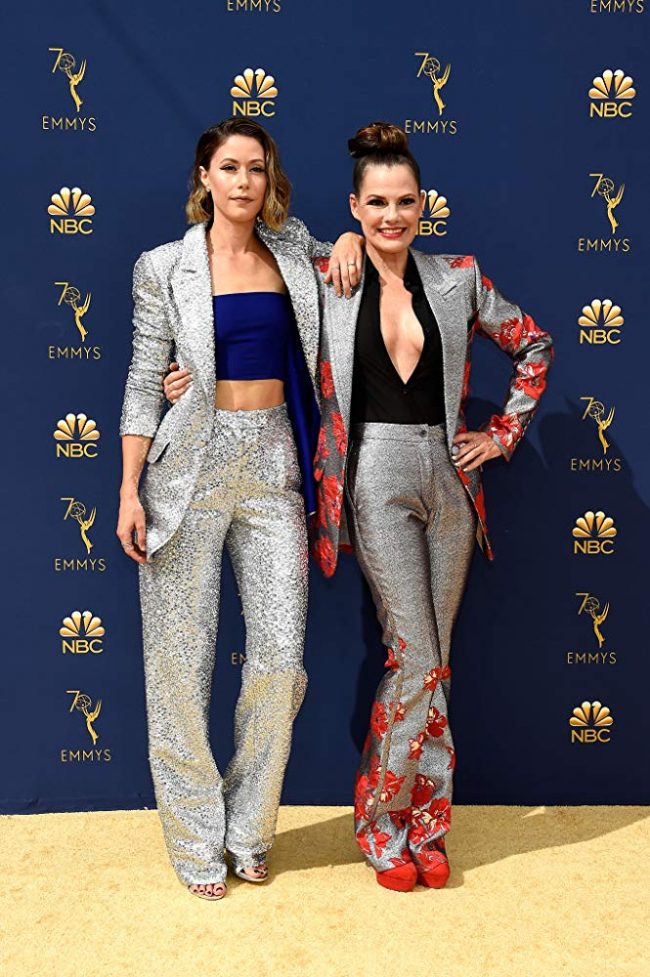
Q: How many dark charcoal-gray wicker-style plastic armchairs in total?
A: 0